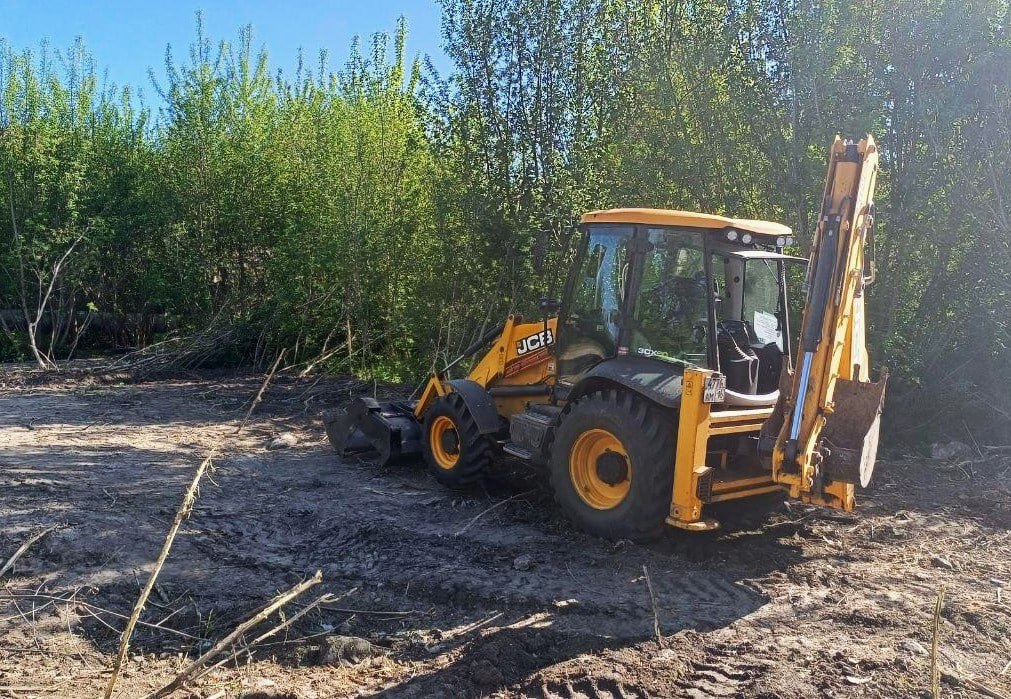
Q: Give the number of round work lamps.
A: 4